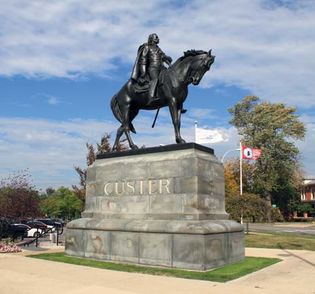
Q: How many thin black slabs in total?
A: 1